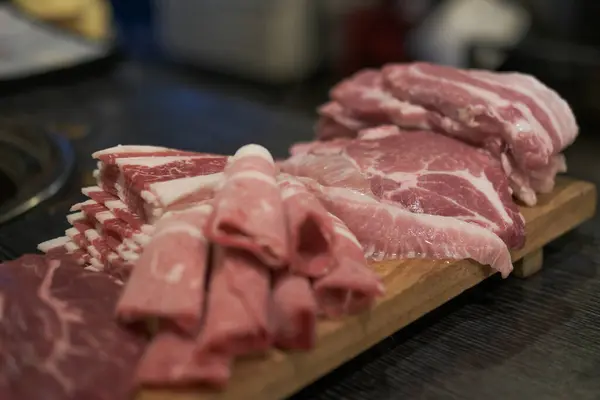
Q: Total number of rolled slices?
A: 7